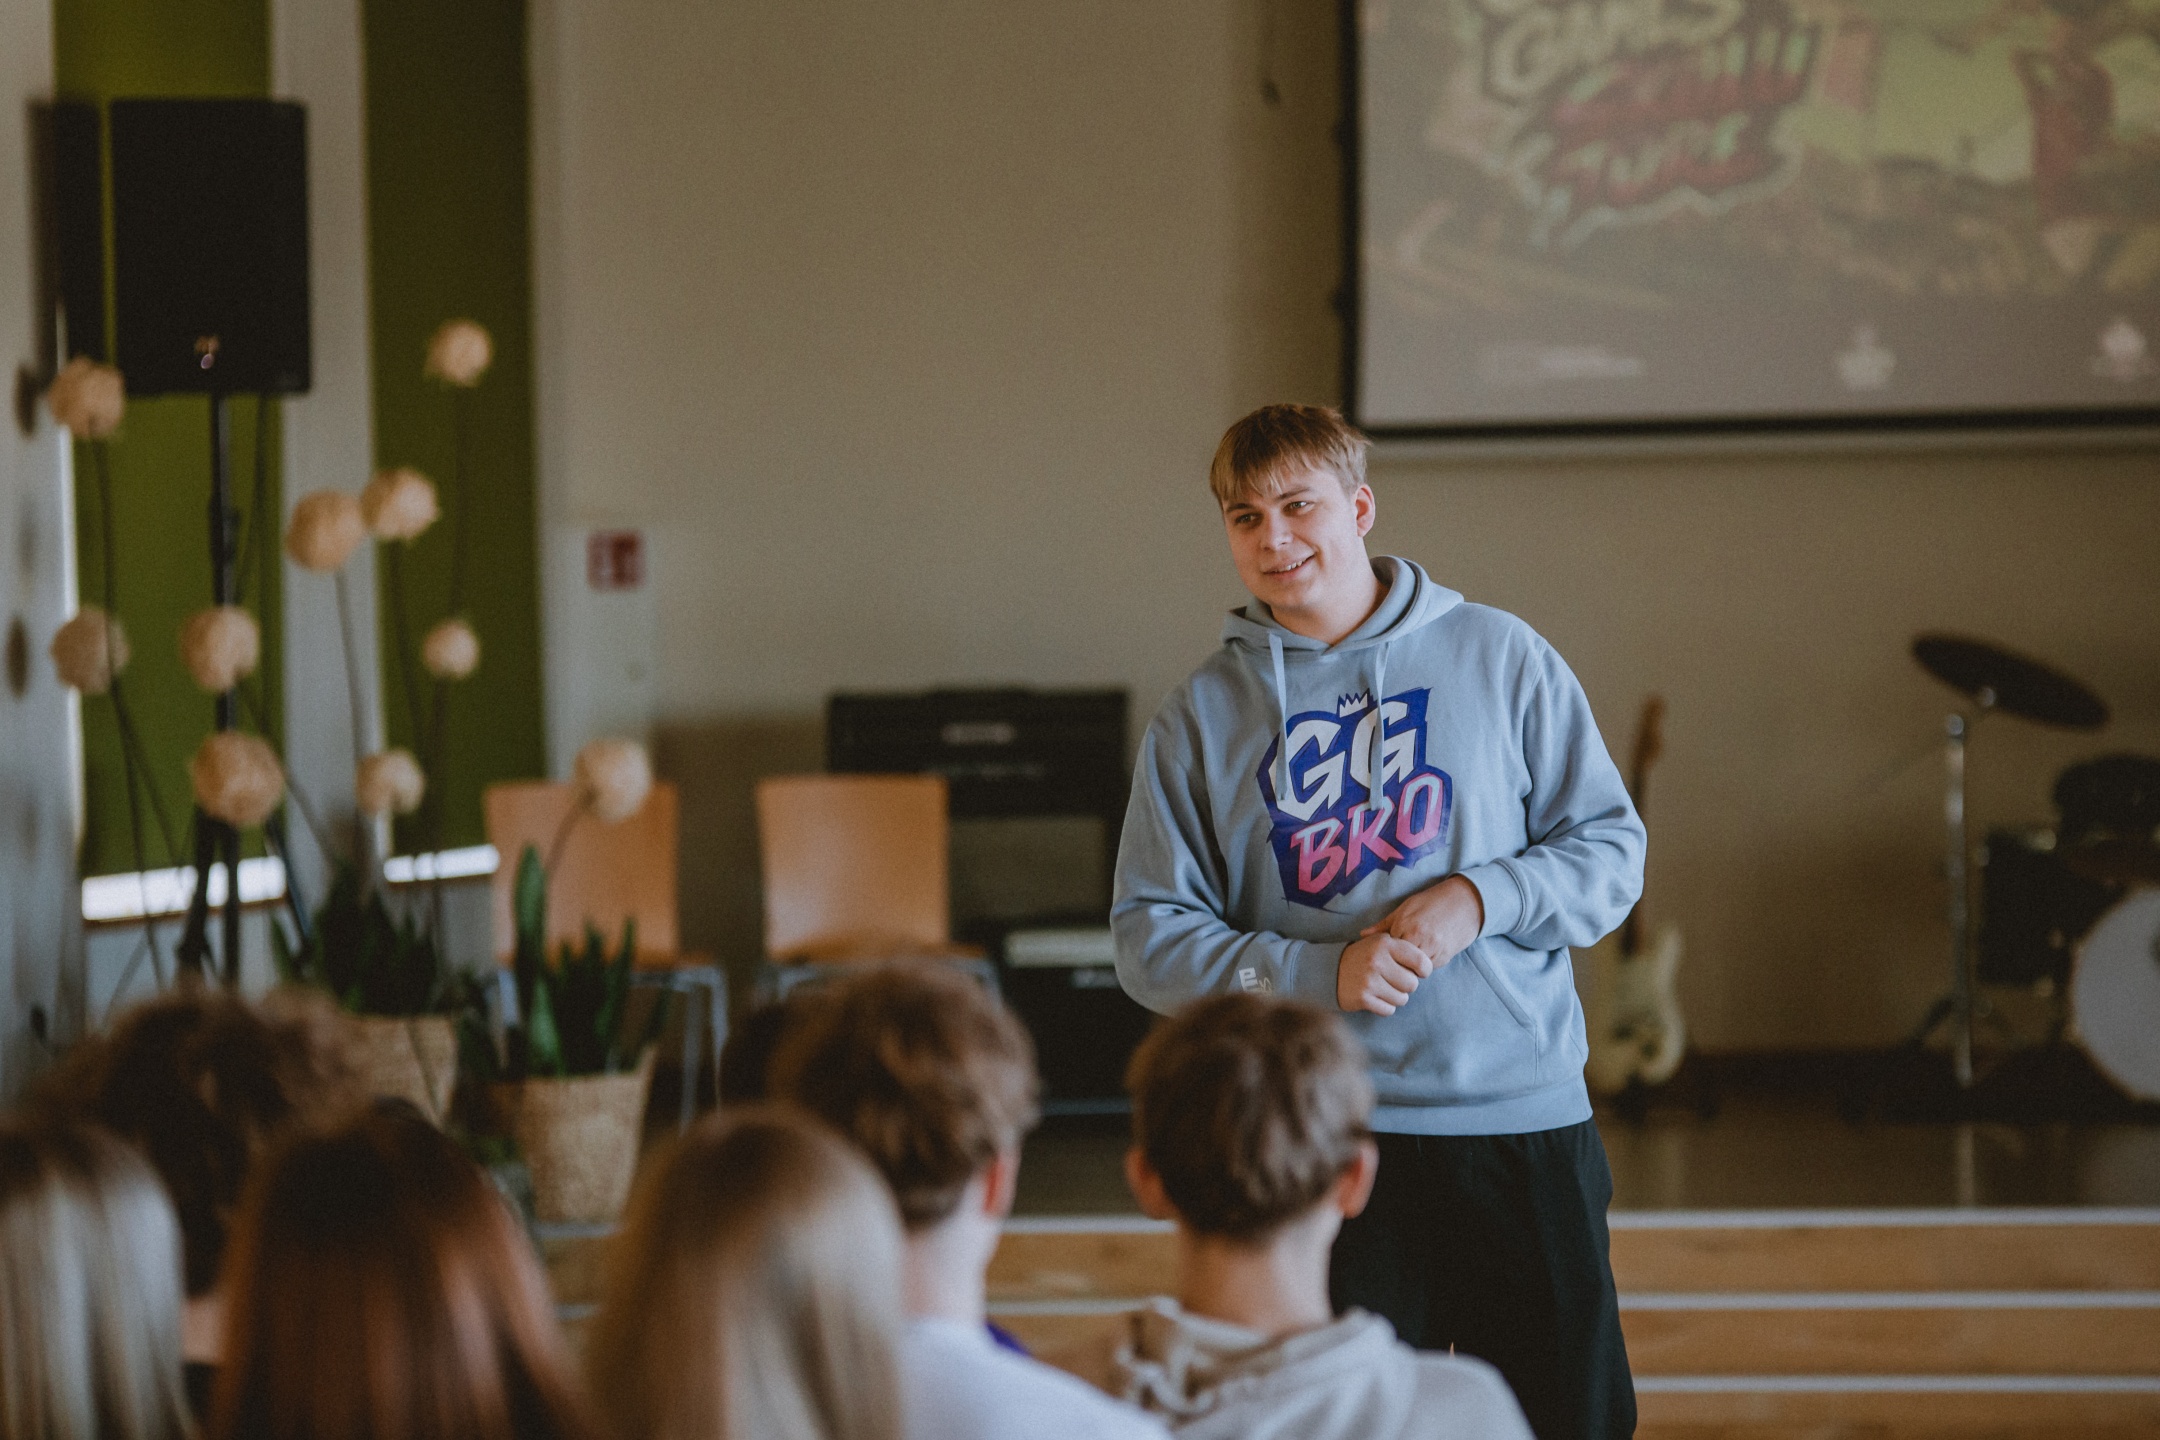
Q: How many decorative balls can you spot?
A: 10